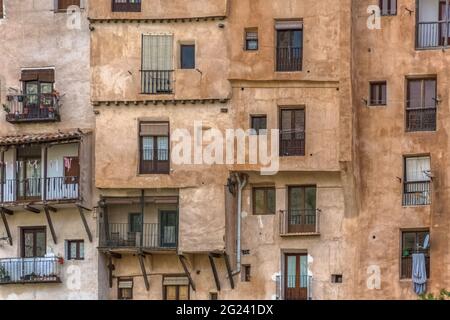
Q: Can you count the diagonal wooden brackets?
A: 8